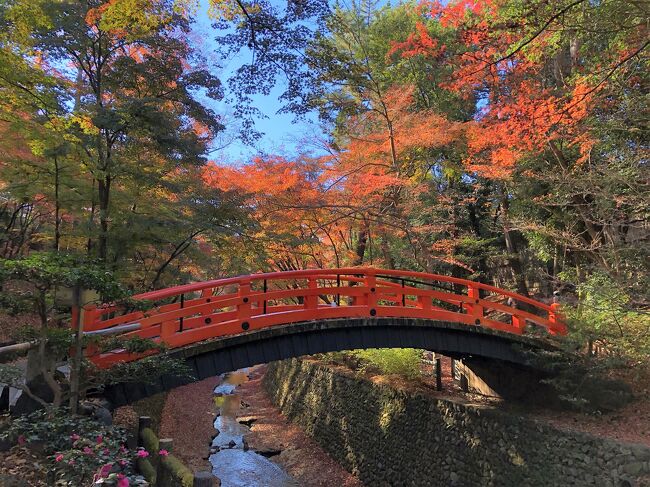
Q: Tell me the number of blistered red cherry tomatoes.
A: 0